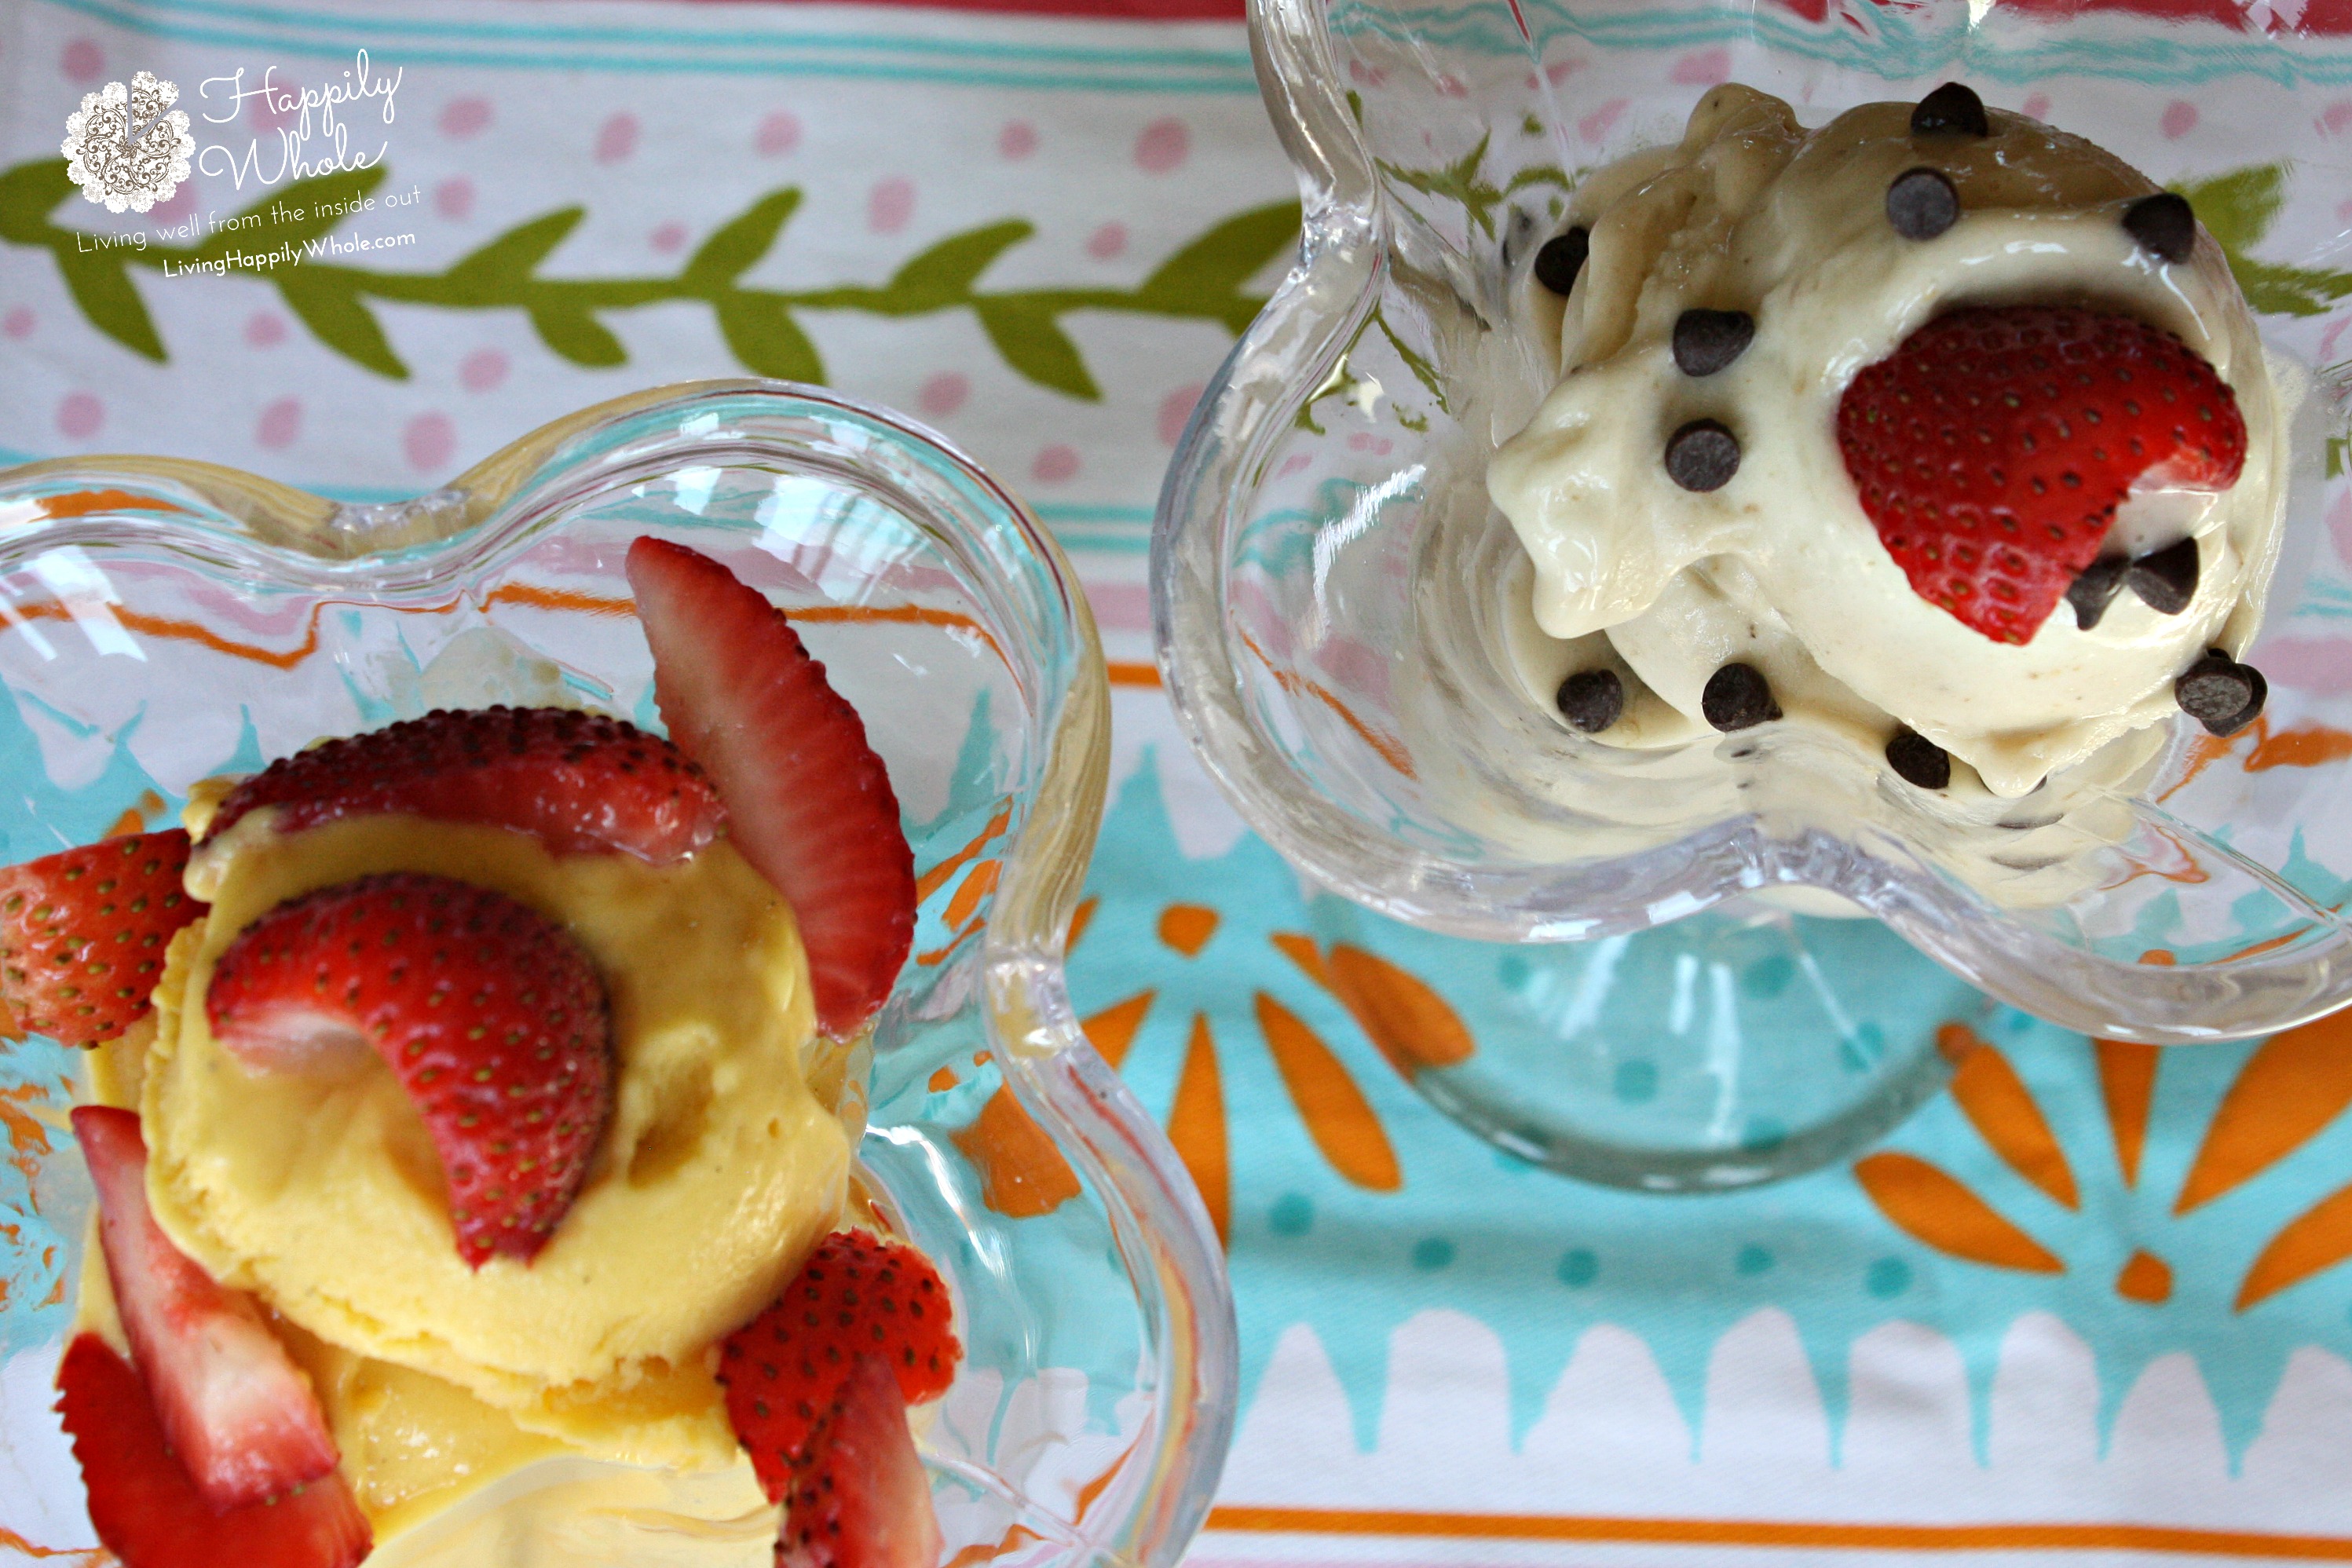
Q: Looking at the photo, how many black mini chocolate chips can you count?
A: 13